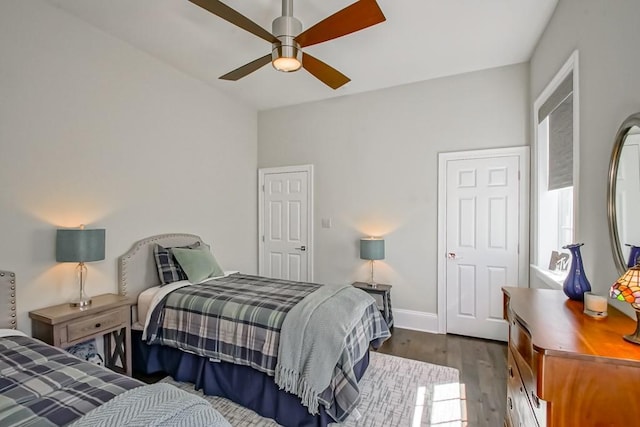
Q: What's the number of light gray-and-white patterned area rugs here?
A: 1